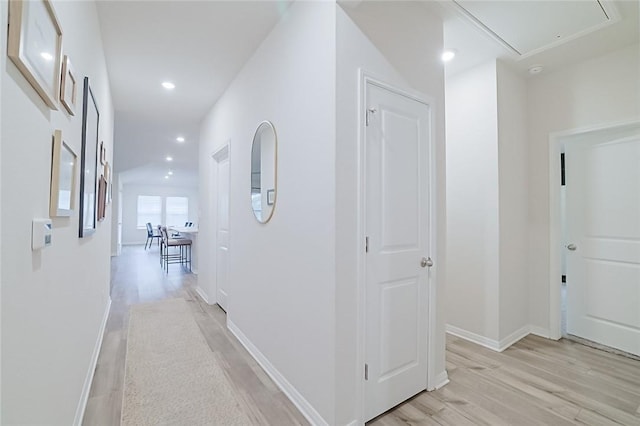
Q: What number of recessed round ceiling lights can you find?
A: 6